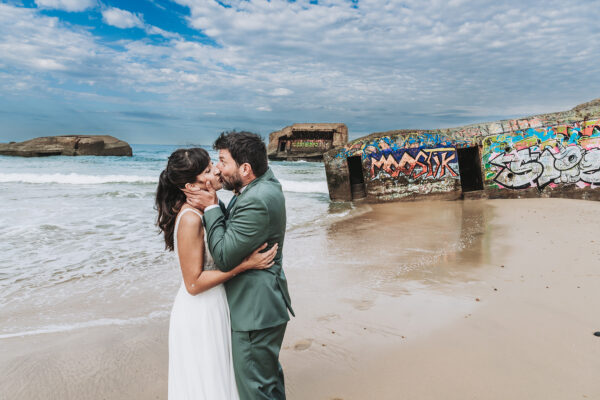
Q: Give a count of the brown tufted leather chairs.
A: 0